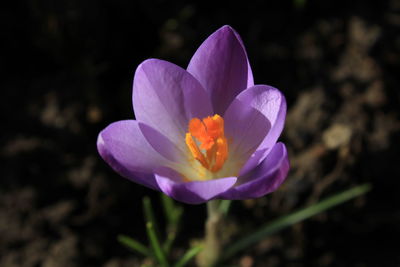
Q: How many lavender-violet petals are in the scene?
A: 6